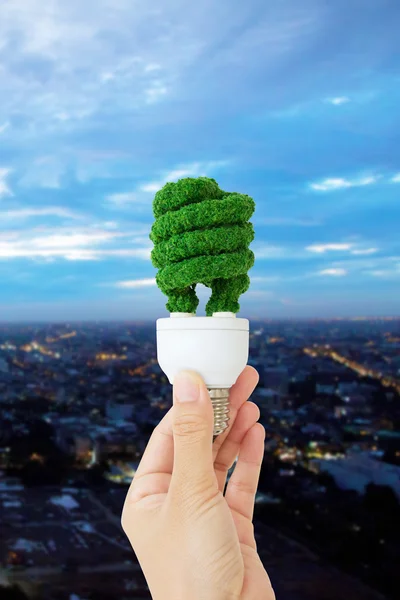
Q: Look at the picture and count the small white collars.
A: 2